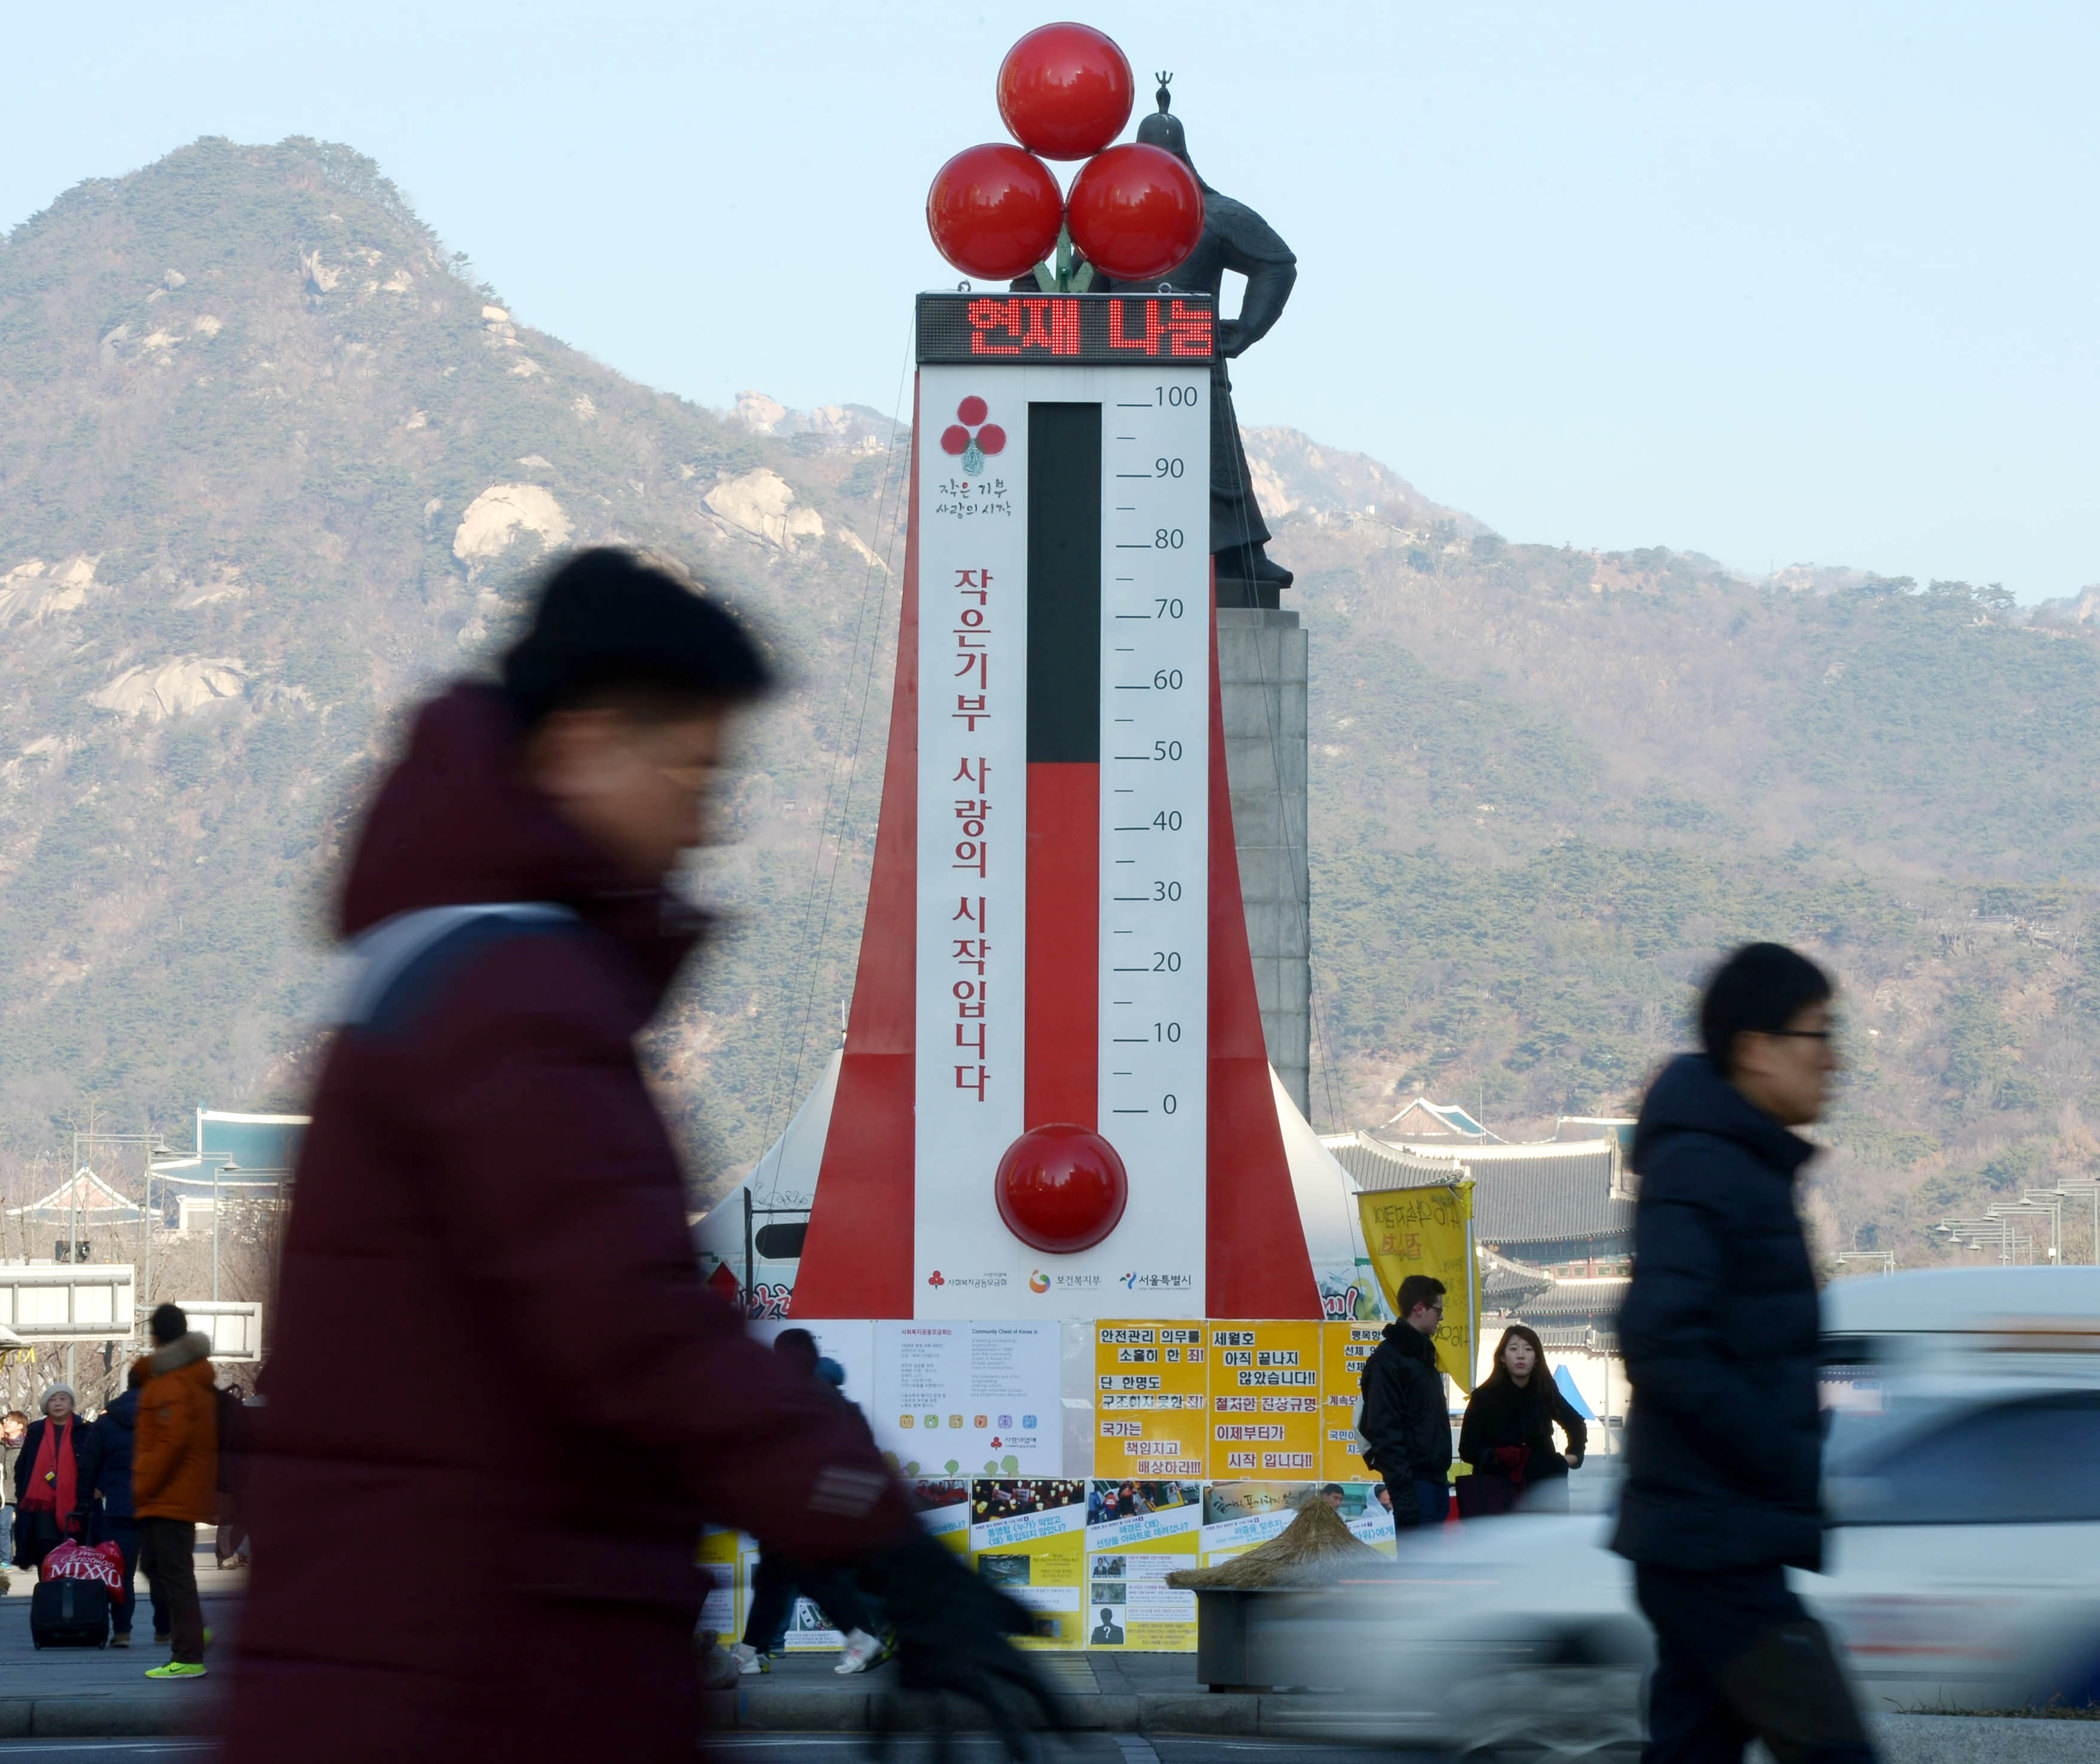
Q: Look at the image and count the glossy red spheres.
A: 4